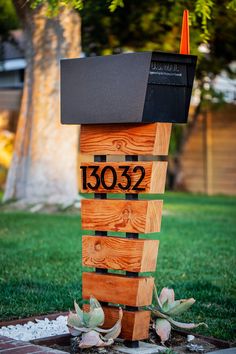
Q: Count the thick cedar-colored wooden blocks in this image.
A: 6